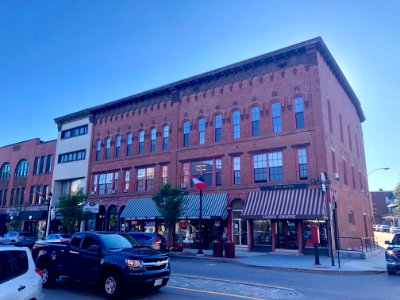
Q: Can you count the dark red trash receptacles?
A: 2